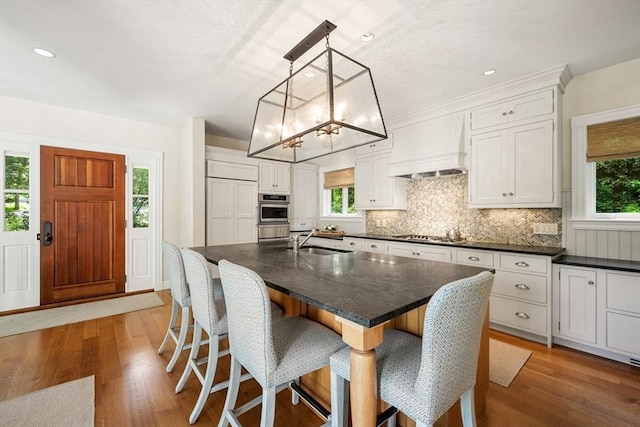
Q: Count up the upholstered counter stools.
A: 4